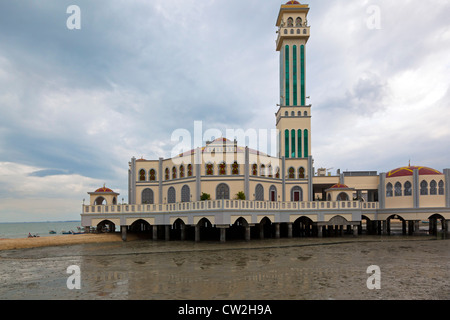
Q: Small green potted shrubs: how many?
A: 2